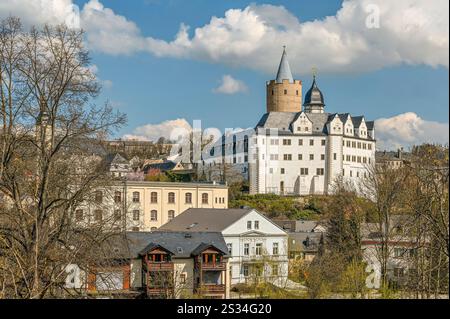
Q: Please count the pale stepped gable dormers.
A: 4